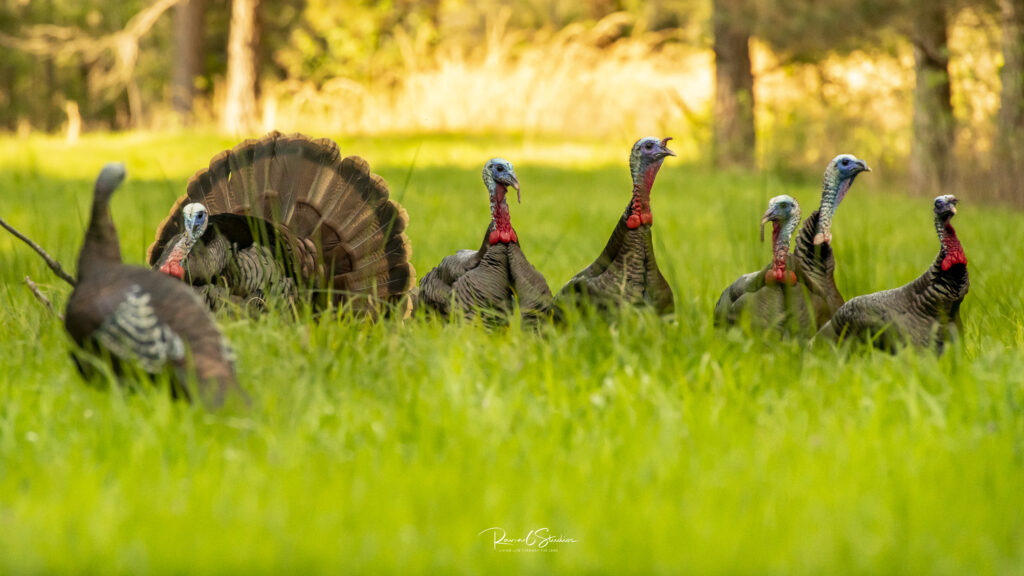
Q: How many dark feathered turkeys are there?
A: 7